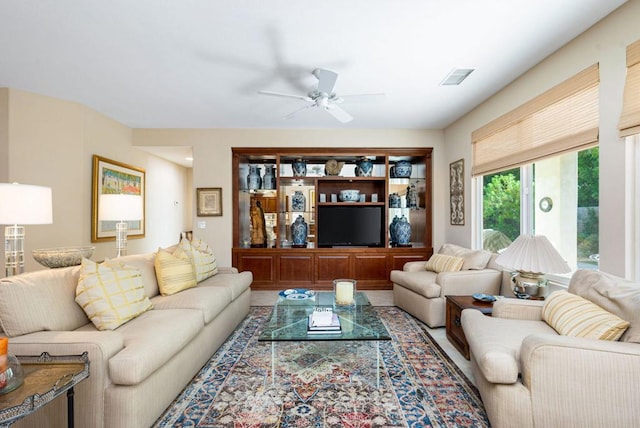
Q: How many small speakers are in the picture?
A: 4